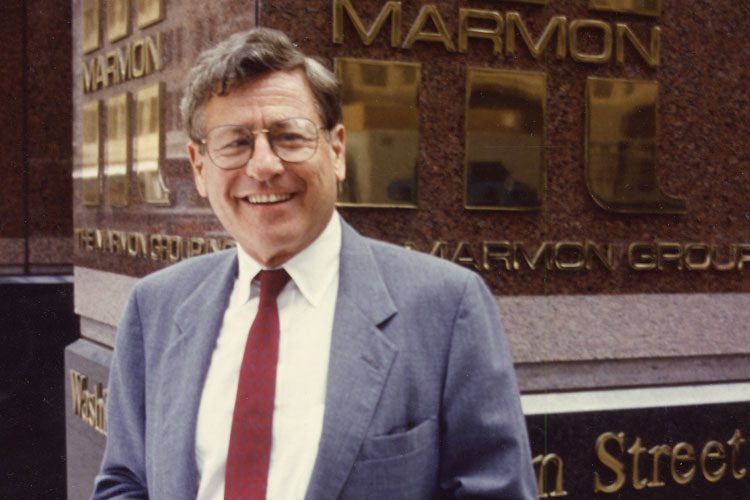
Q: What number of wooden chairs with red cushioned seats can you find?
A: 0